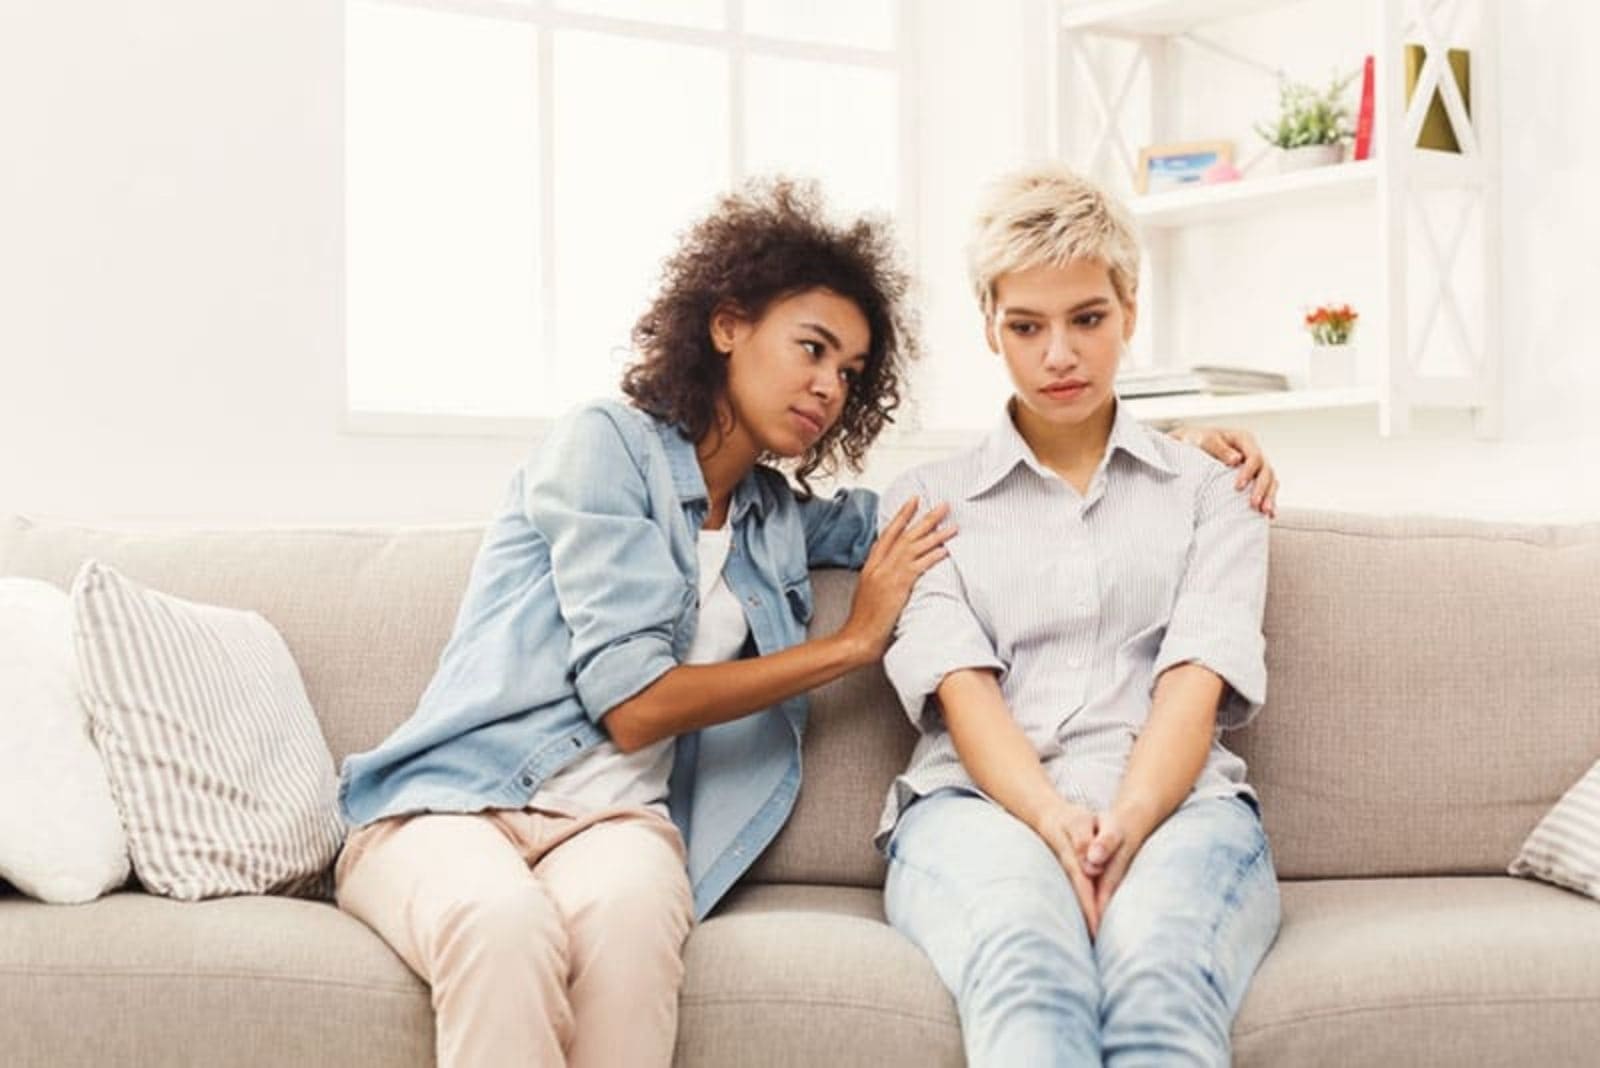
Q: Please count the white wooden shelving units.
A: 1